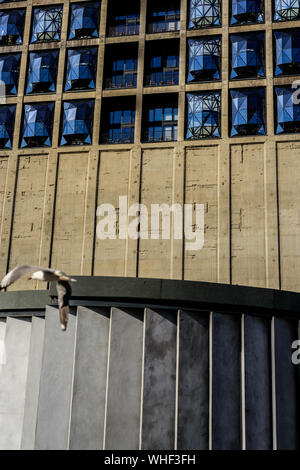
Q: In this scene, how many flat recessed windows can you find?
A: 6